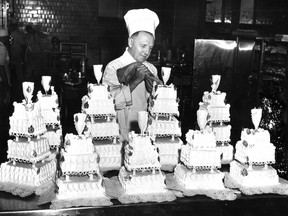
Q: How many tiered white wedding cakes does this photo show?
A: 9